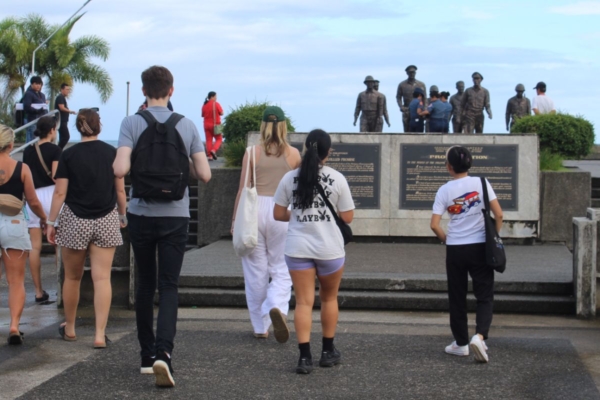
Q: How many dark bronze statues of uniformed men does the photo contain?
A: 7